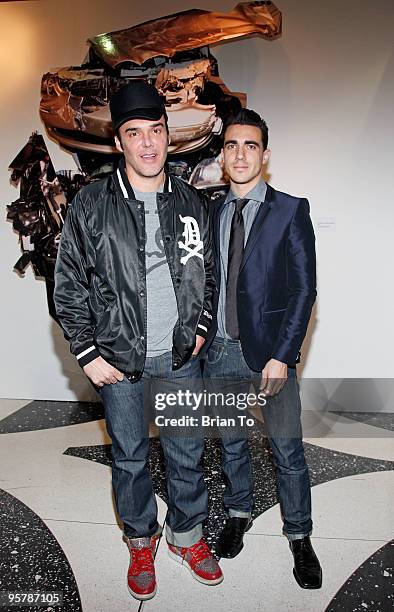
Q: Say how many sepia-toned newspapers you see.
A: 0